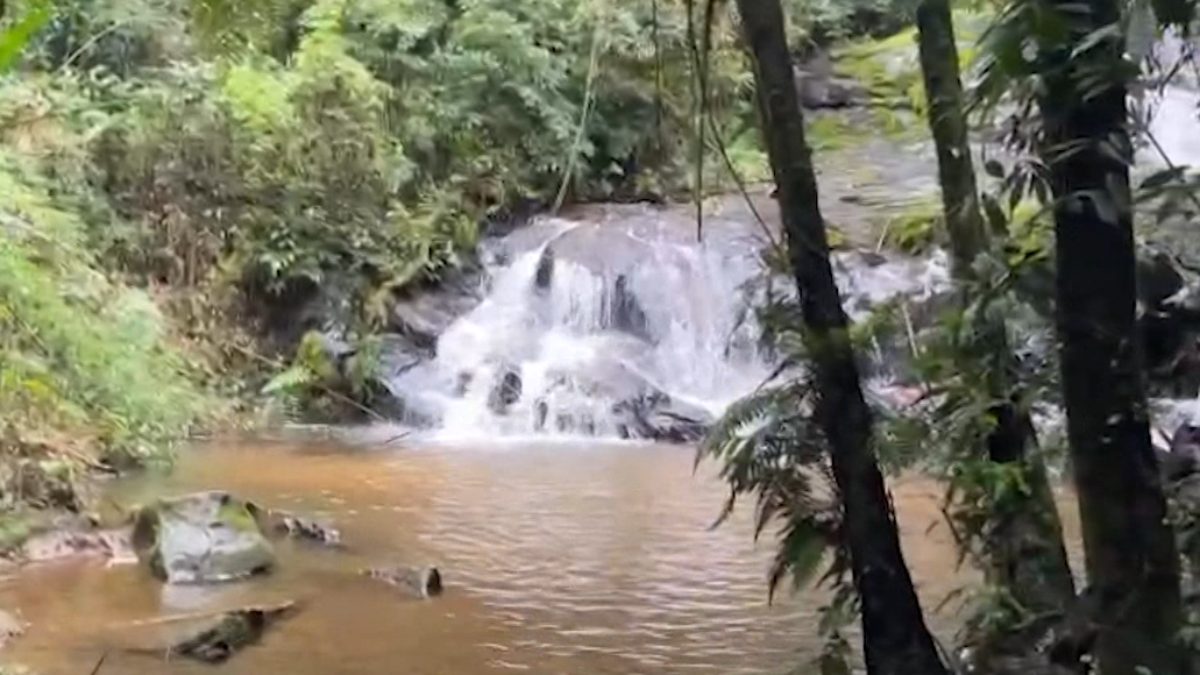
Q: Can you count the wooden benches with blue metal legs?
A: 0